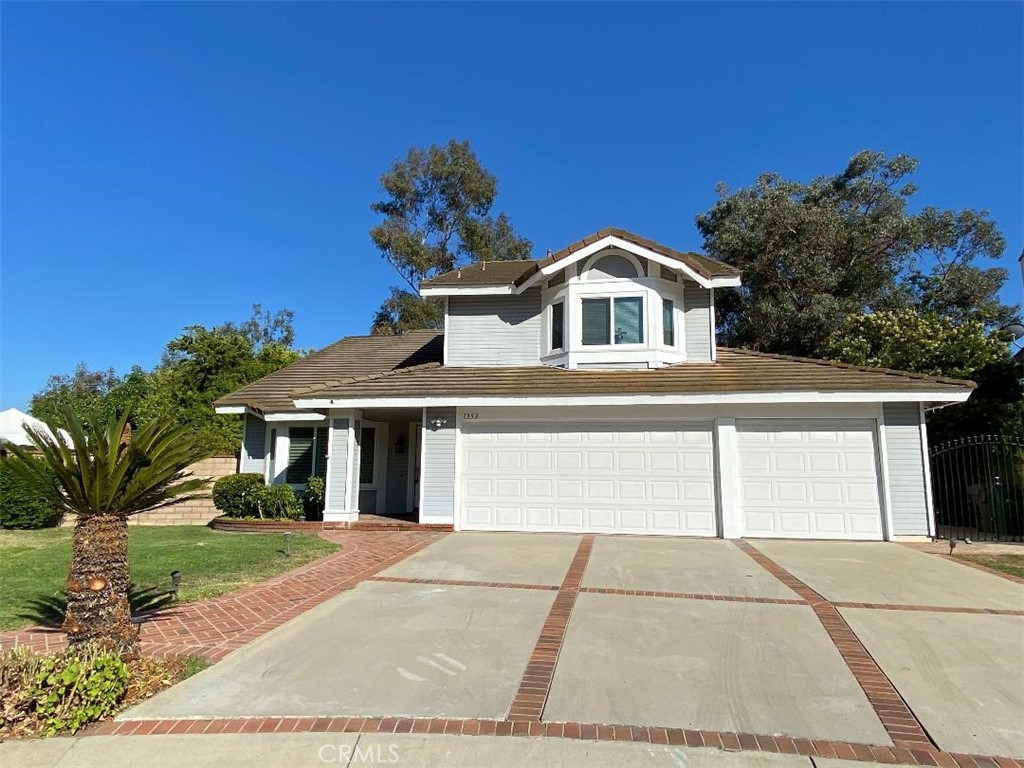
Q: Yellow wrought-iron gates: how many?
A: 0